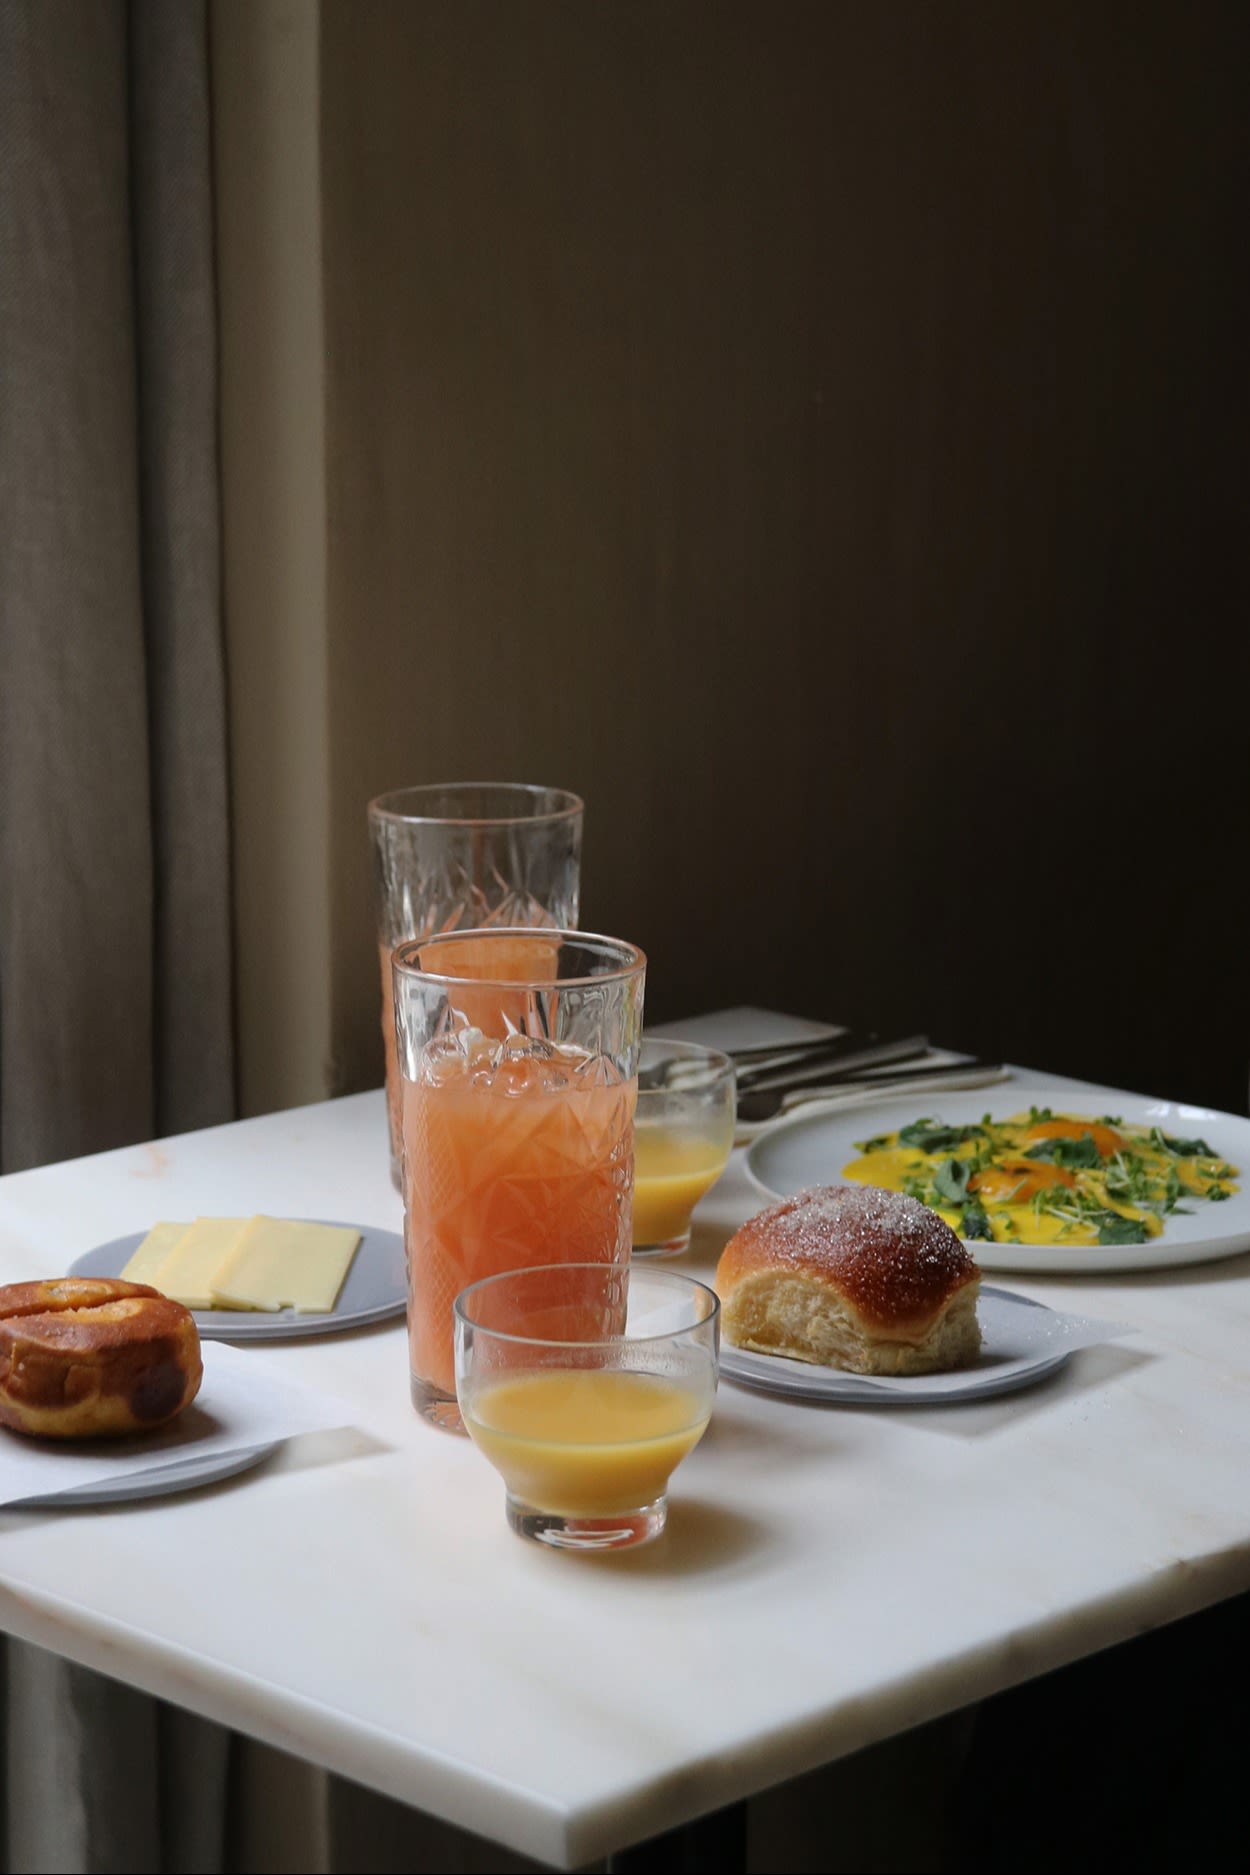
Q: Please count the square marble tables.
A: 1